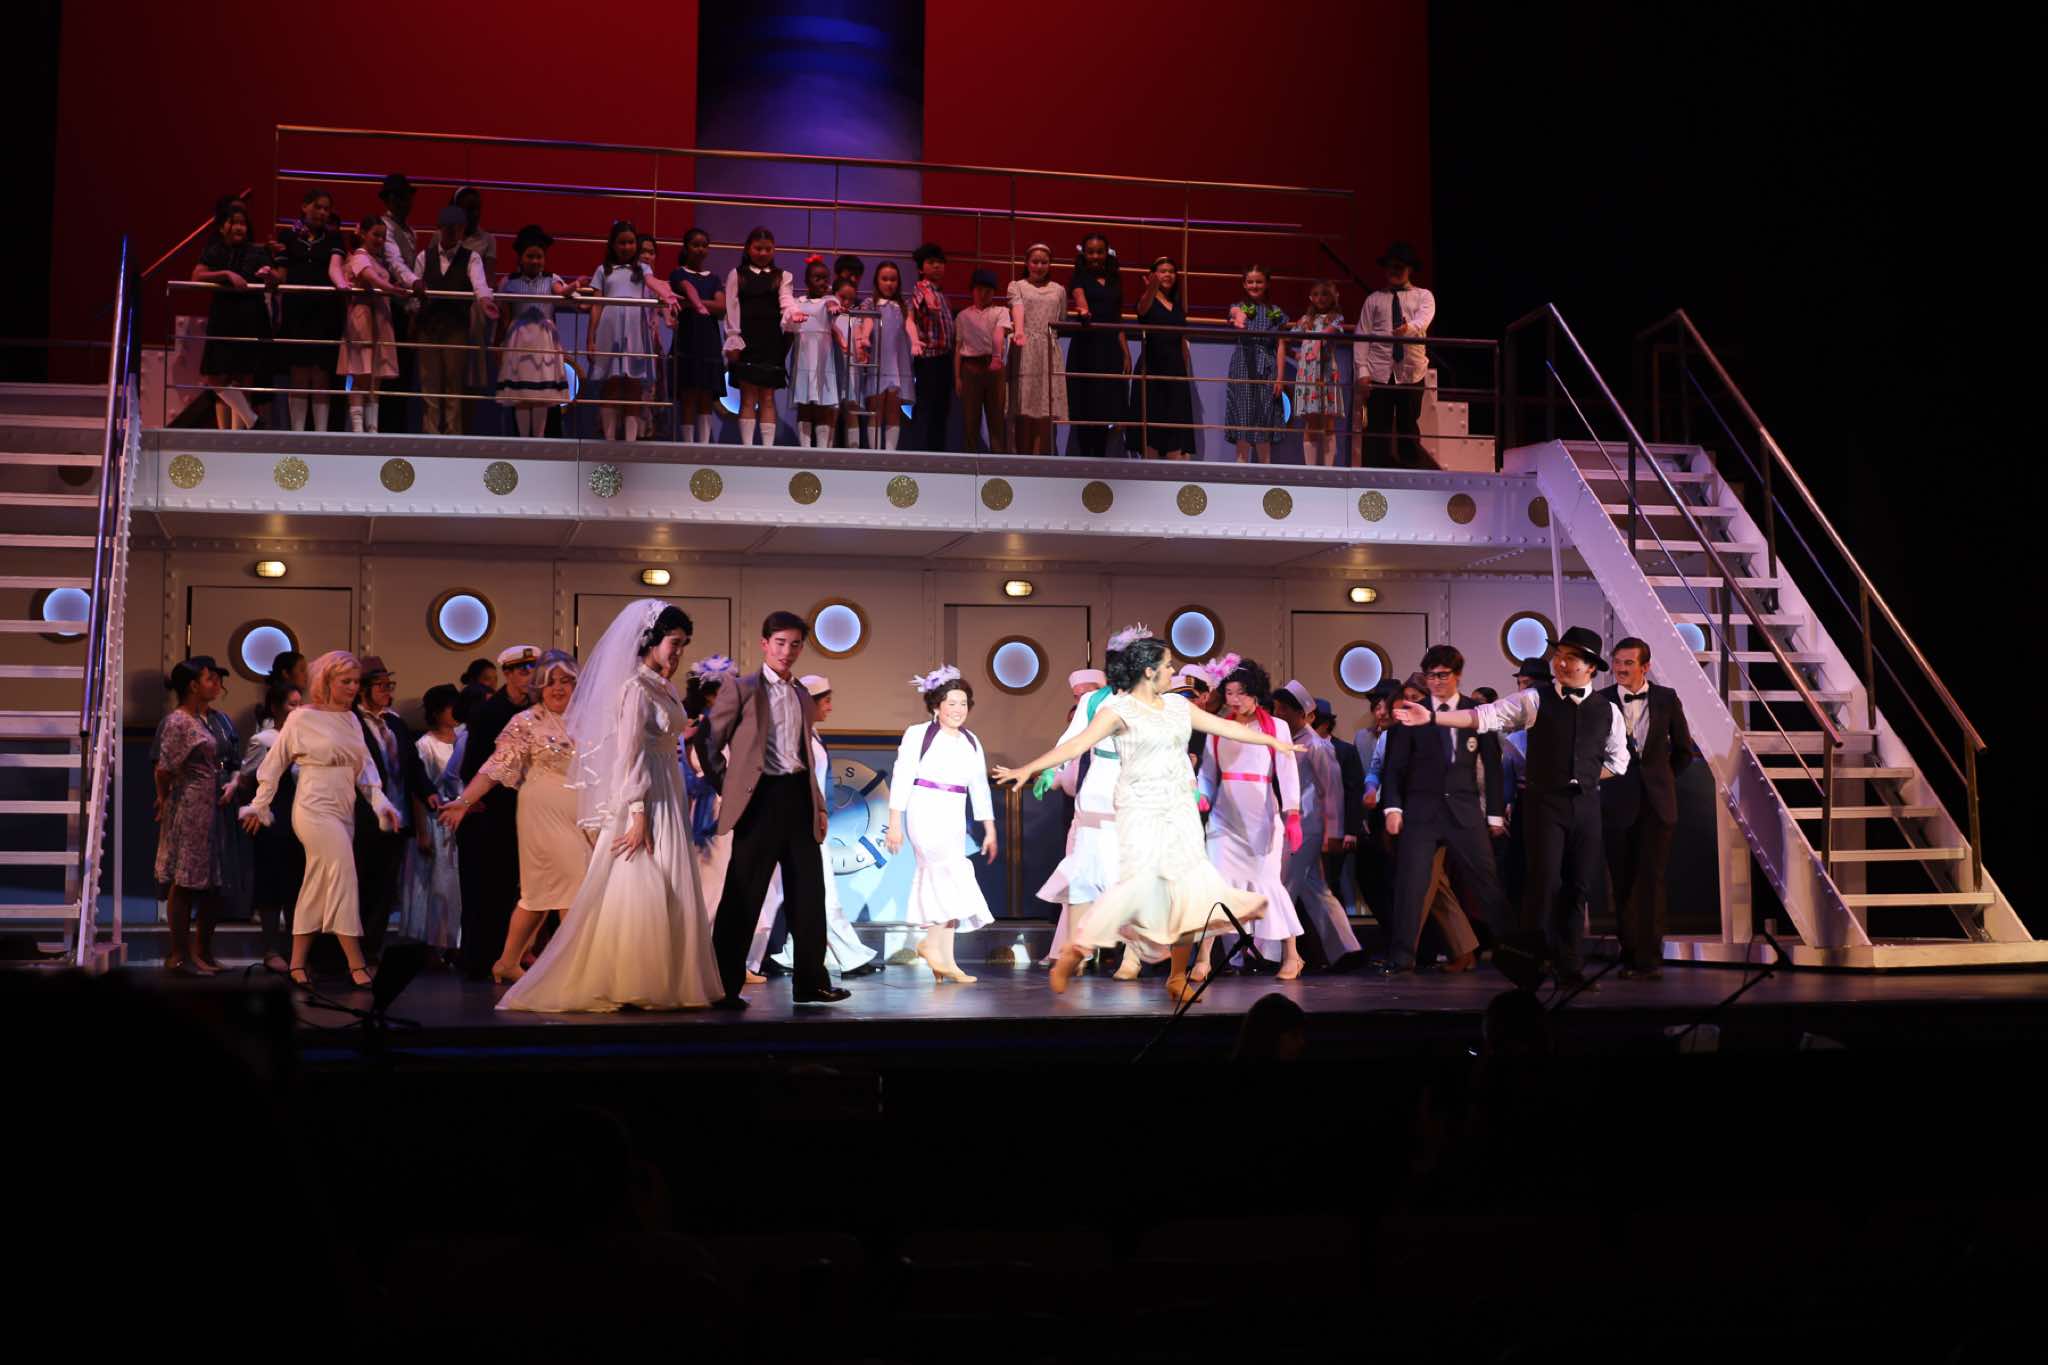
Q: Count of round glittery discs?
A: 15